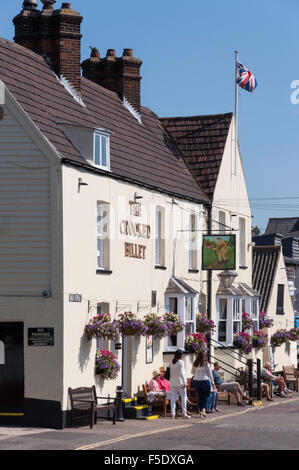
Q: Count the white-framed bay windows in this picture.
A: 3